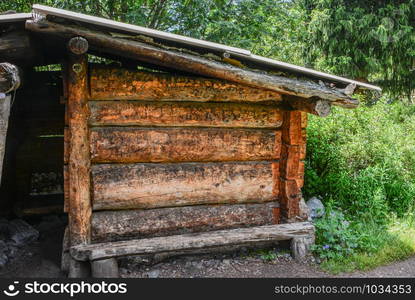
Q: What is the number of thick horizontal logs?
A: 5